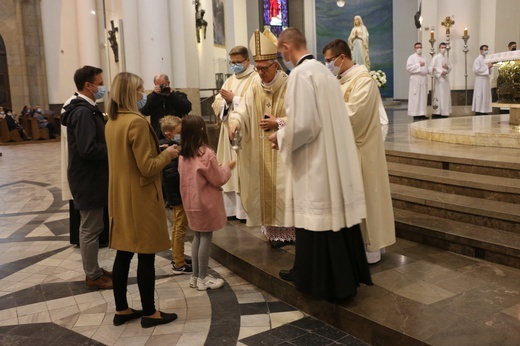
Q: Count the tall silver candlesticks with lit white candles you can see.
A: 2